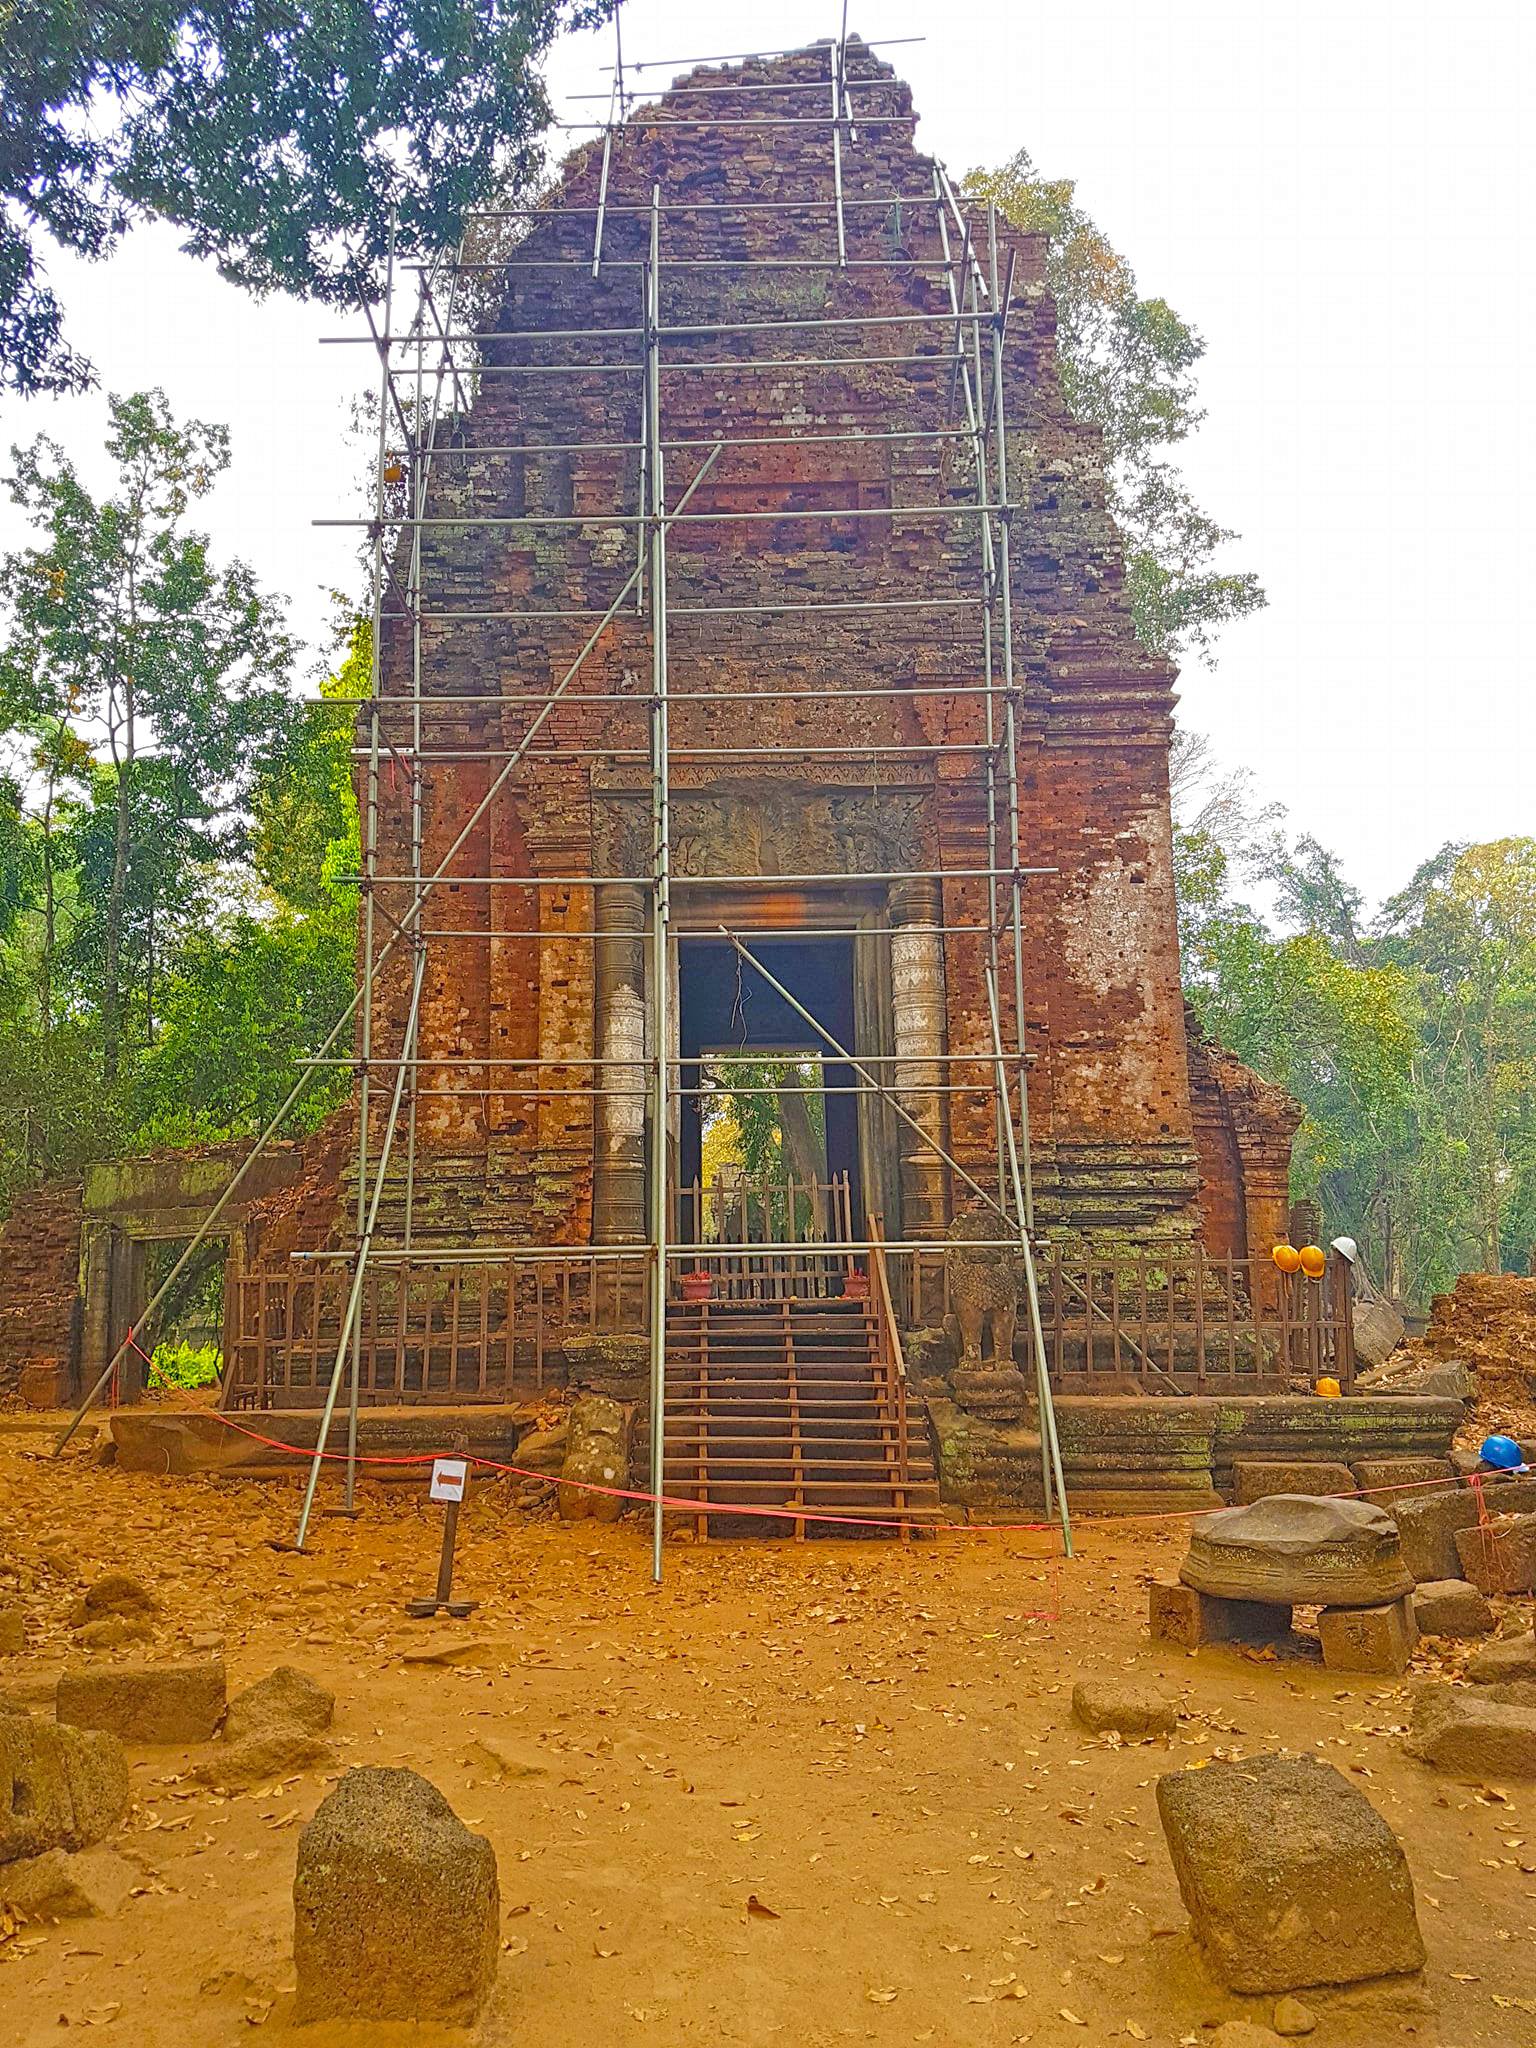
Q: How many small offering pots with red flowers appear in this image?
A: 2